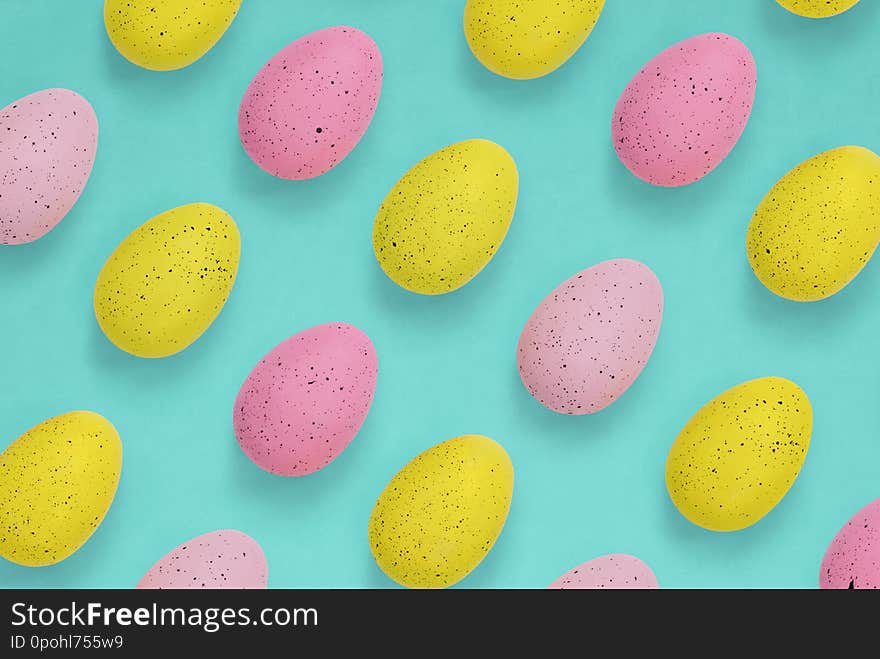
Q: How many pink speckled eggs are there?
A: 8